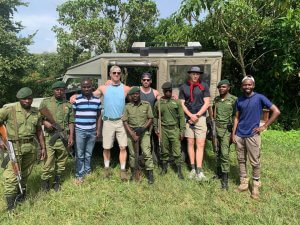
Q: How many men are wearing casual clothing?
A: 5